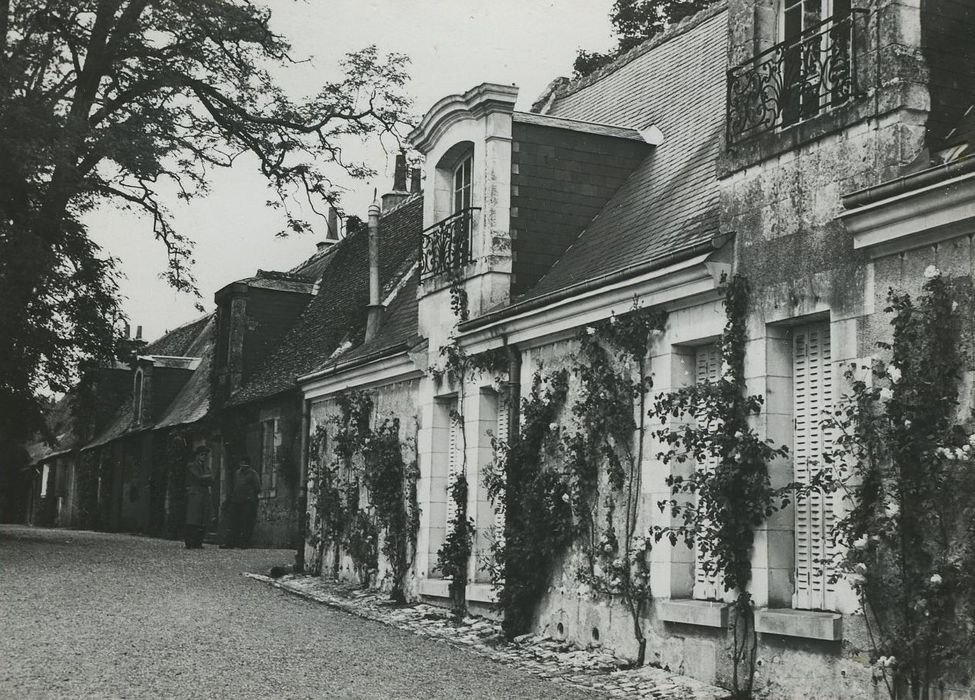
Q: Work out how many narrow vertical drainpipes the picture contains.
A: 2